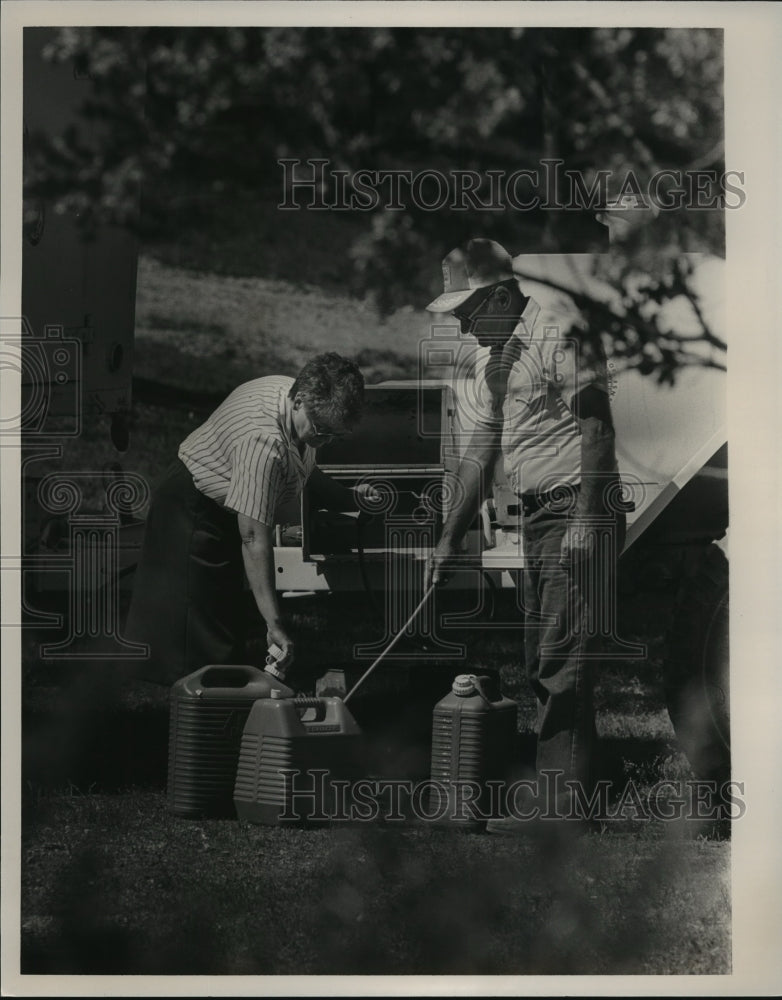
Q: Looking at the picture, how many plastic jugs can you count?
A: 3